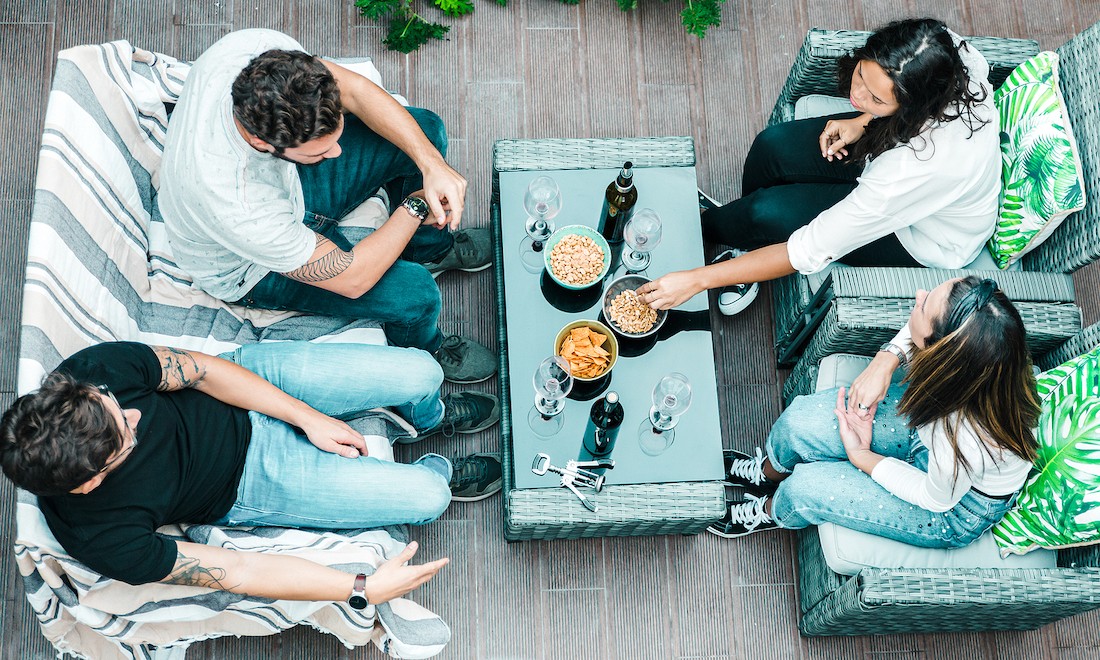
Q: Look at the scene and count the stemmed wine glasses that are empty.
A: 4